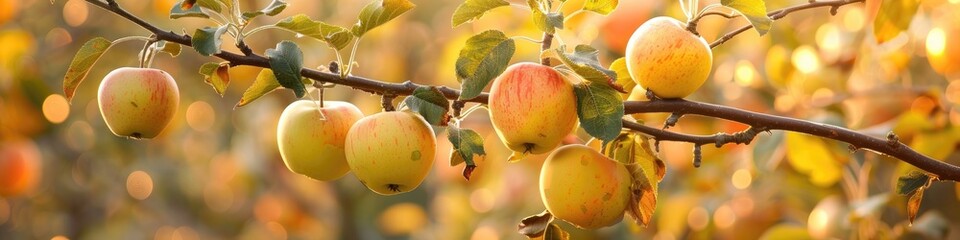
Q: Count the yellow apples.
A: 6